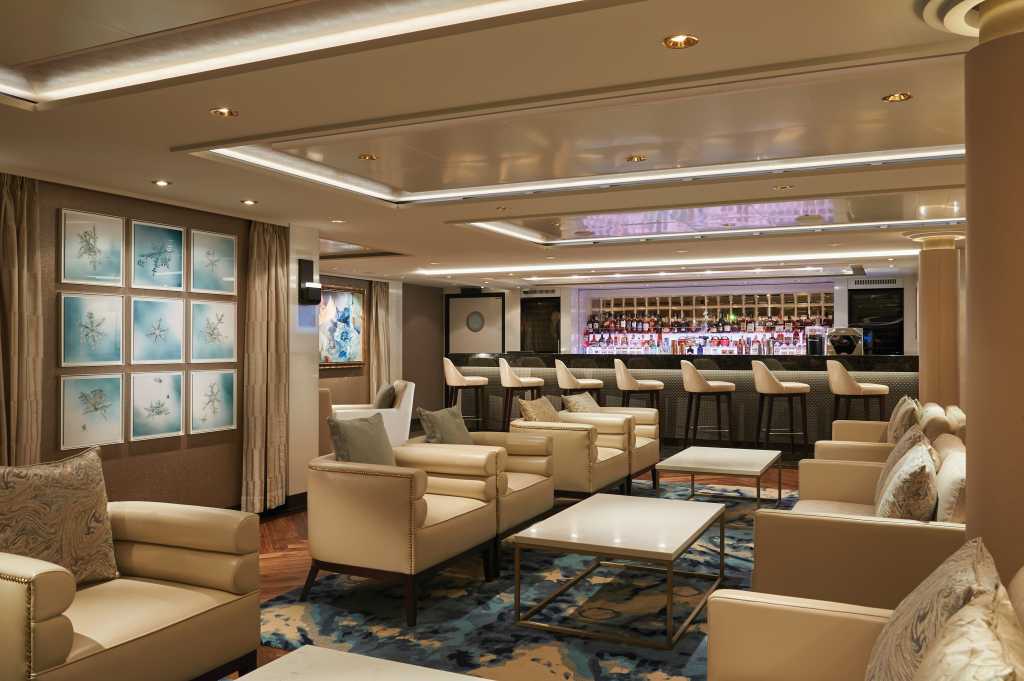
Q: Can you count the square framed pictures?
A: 9